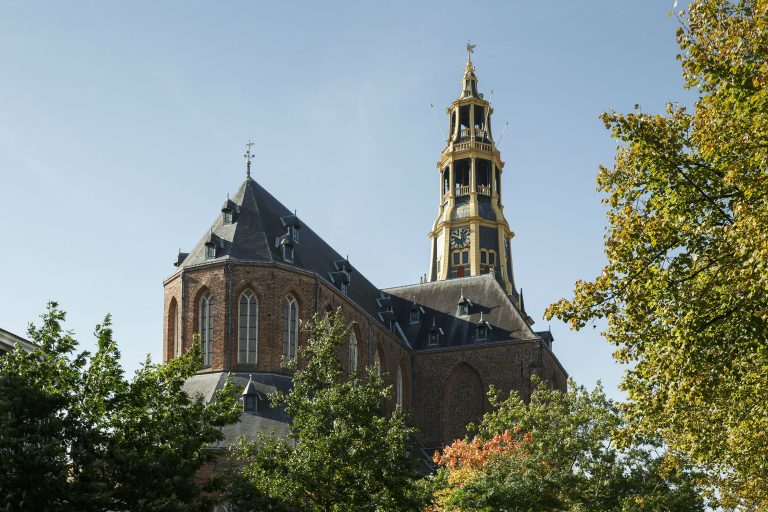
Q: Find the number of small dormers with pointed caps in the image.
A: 15